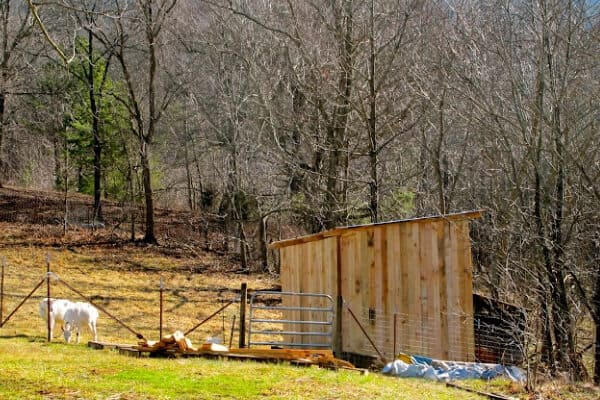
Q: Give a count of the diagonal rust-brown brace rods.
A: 4